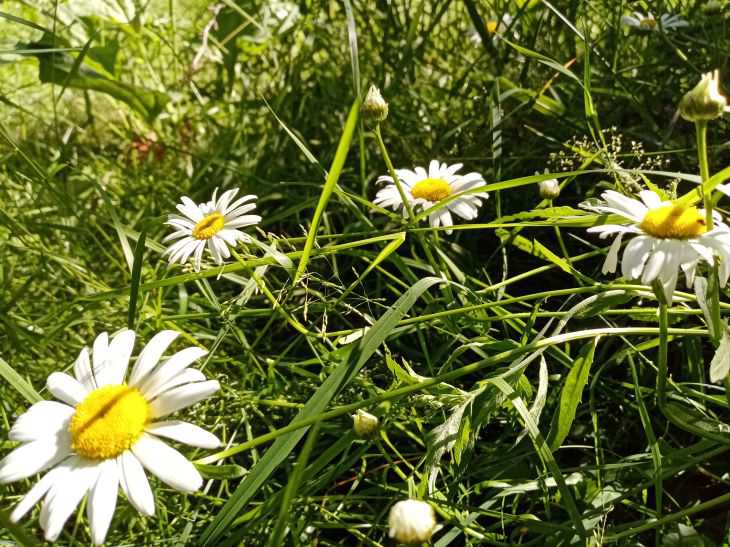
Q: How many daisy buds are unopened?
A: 5